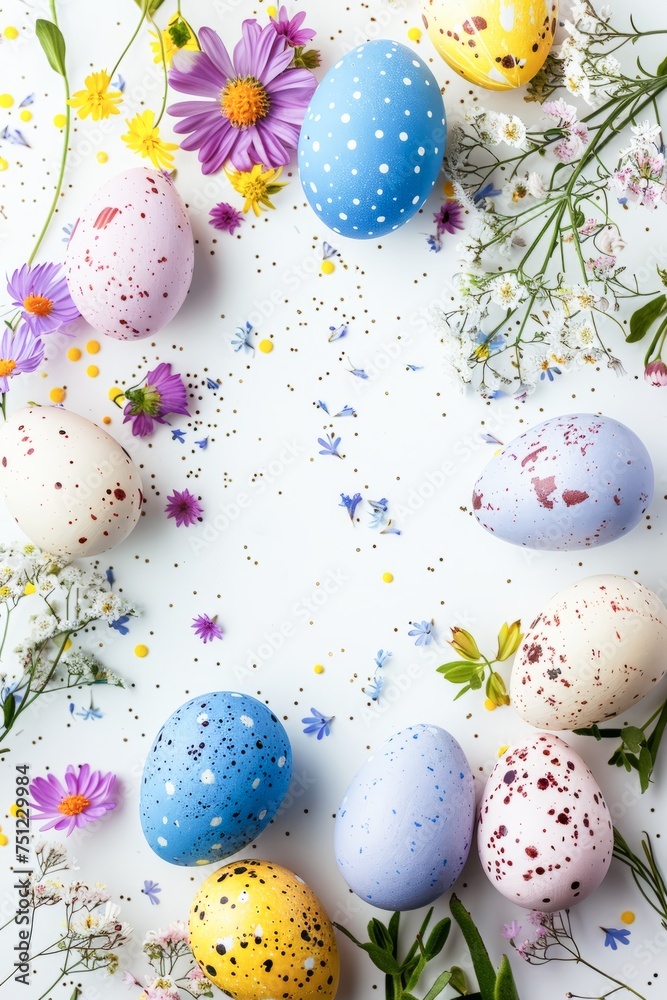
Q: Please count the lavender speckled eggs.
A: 2